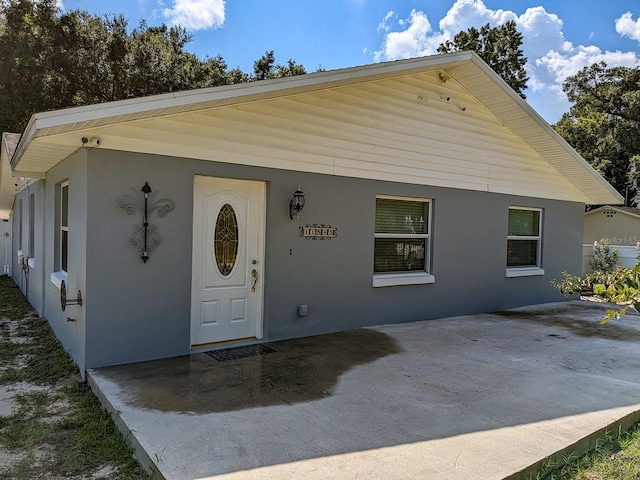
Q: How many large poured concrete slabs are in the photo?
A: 1